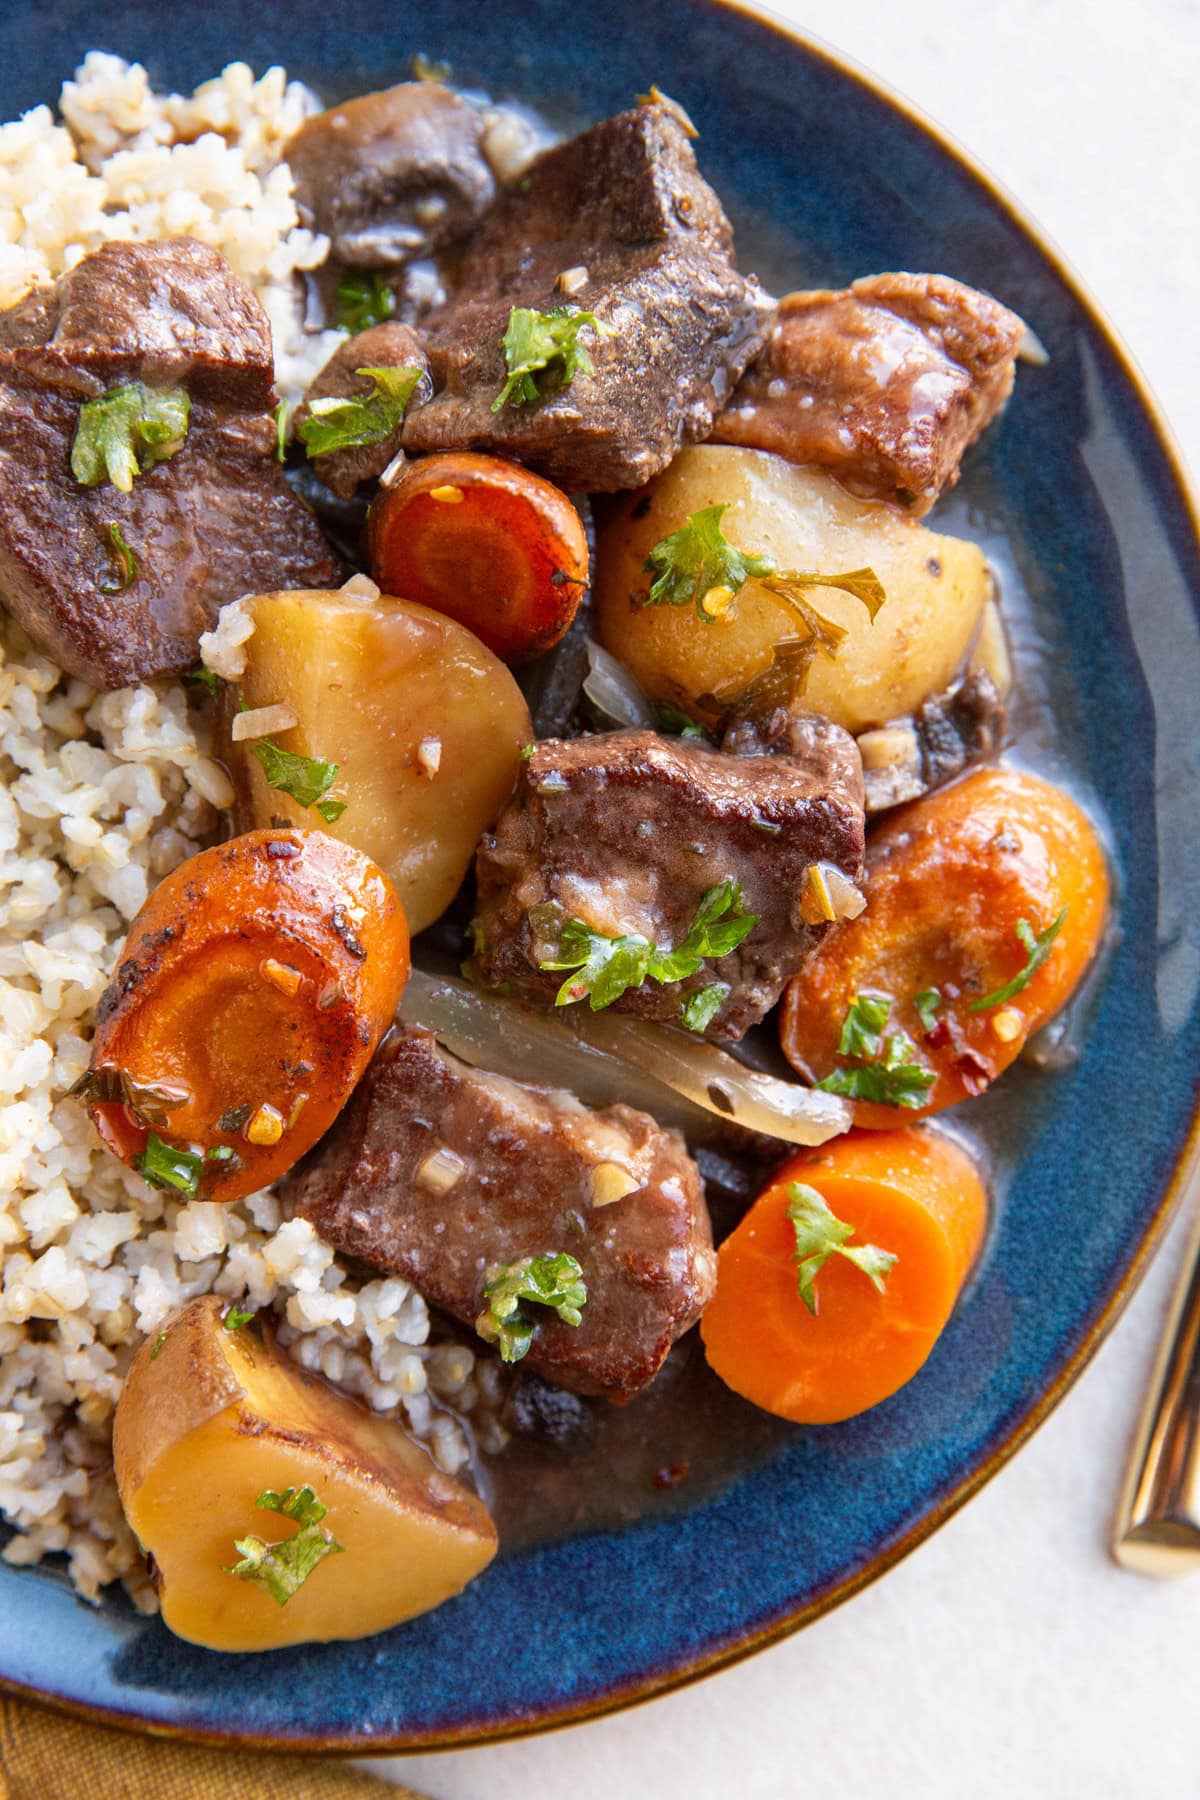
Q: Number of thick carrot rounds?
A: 4